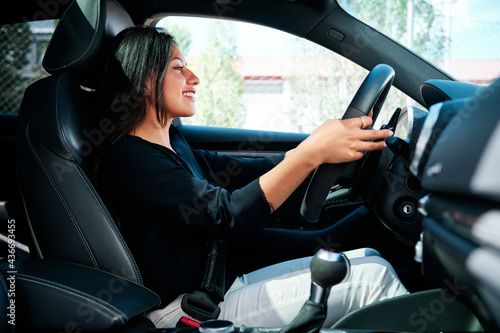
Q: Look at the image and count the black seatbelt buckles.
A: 1